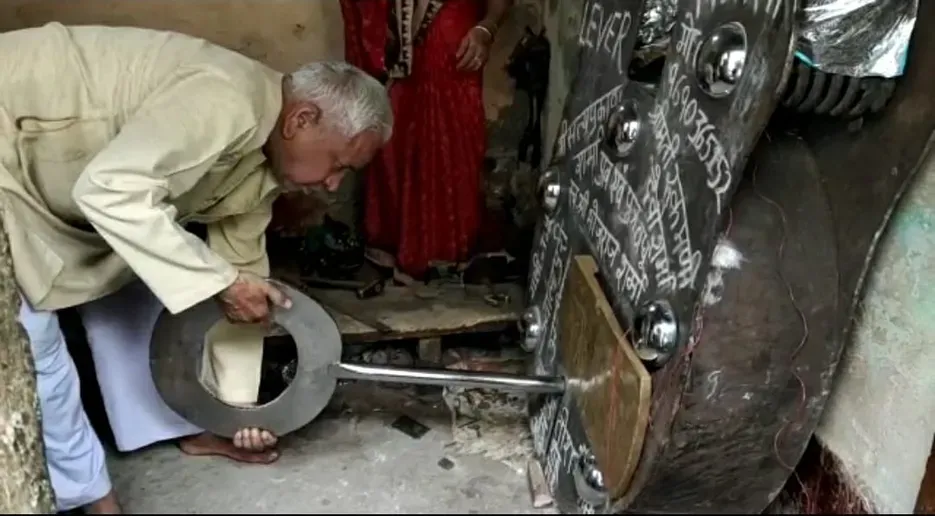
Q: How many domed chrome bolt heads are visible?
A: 6